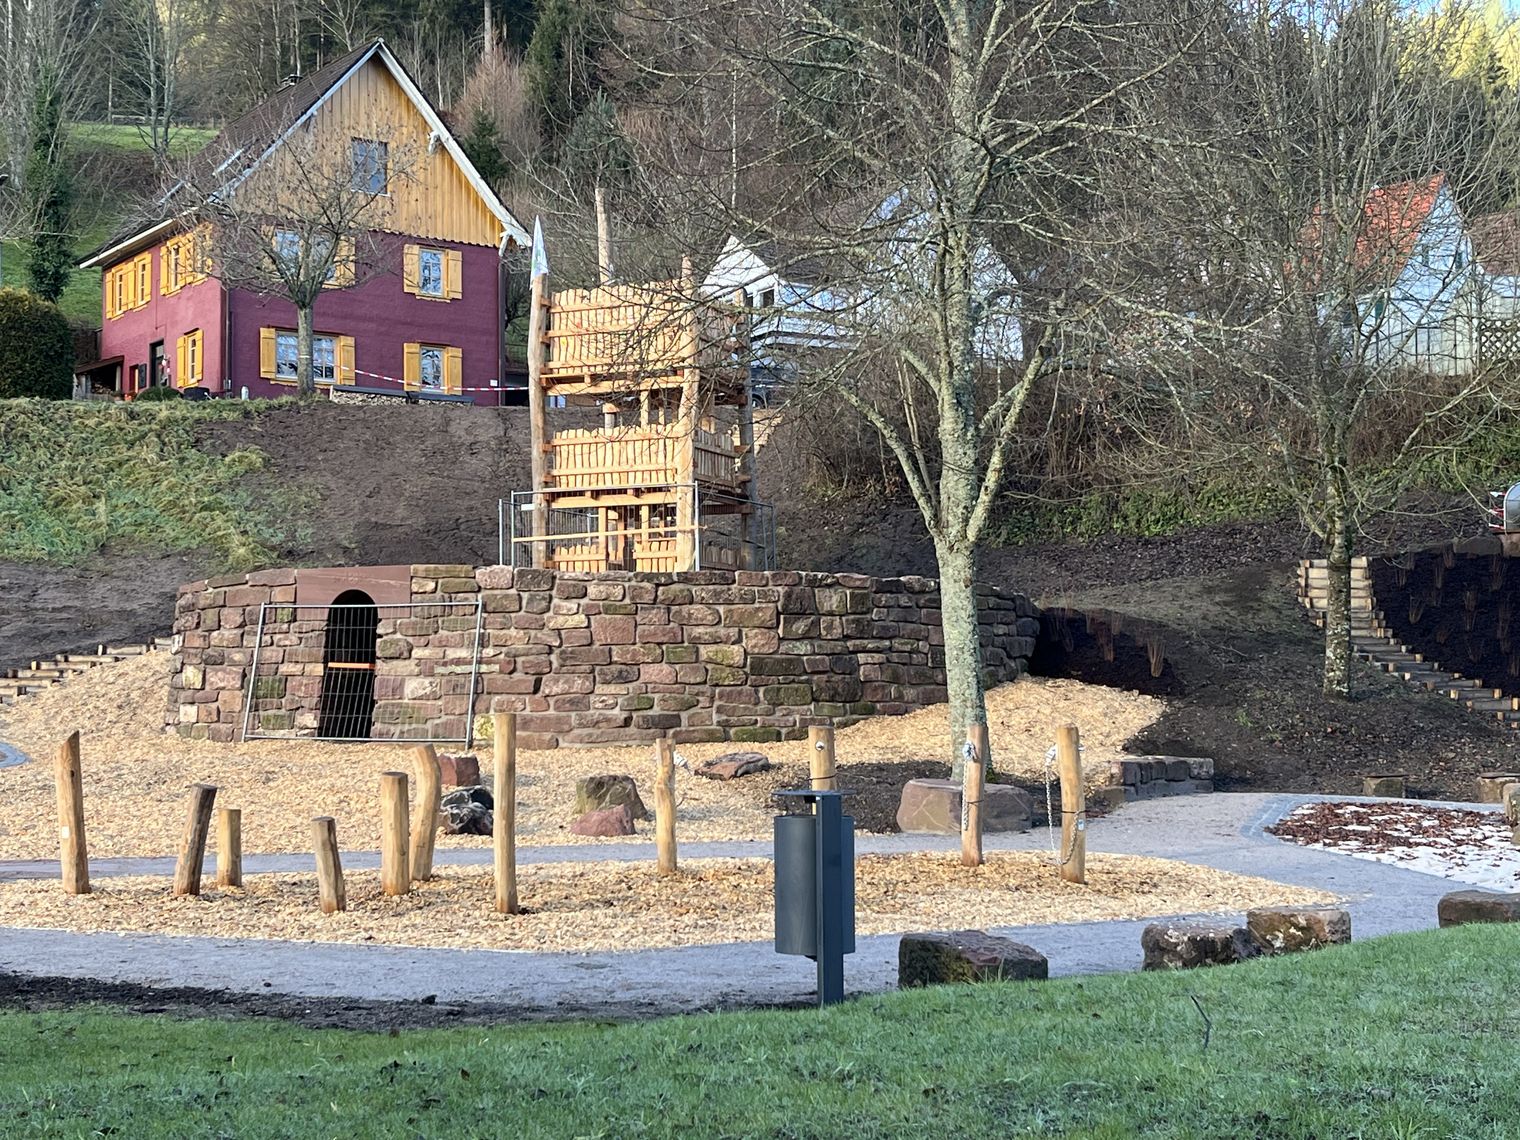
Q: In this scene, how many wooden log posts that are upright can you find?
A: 11